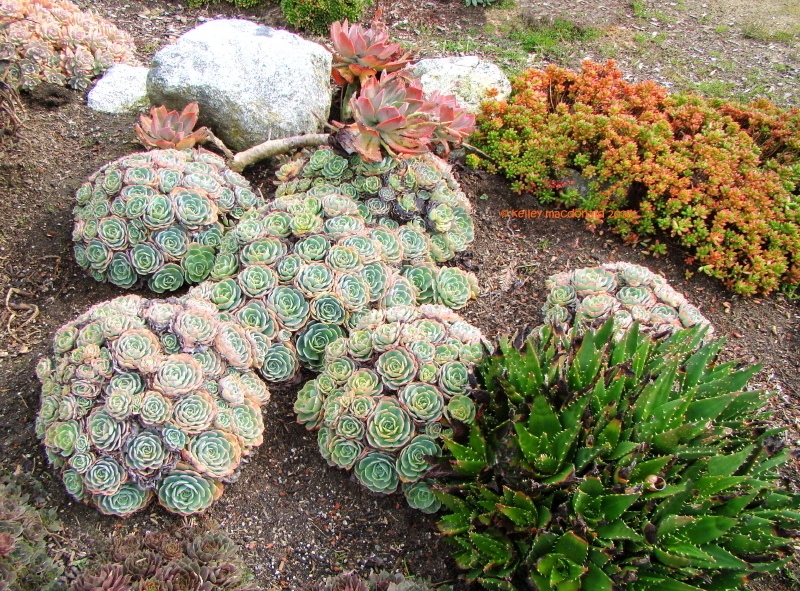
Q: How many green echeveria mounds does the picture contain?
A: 6